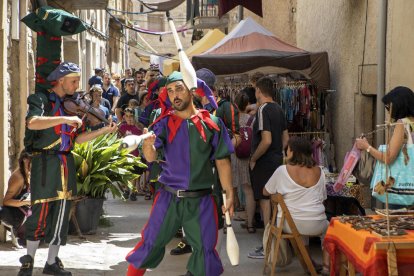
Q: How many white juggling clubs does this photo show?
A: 3